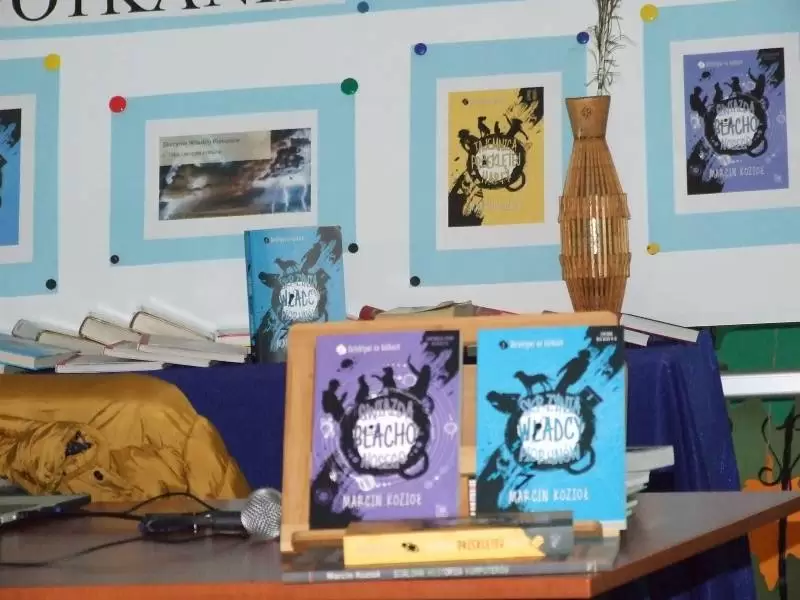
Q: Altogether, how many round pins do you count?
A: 12